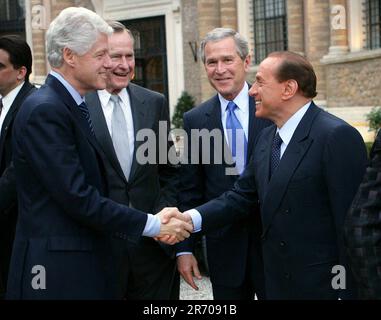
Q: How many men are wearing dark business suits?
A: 5